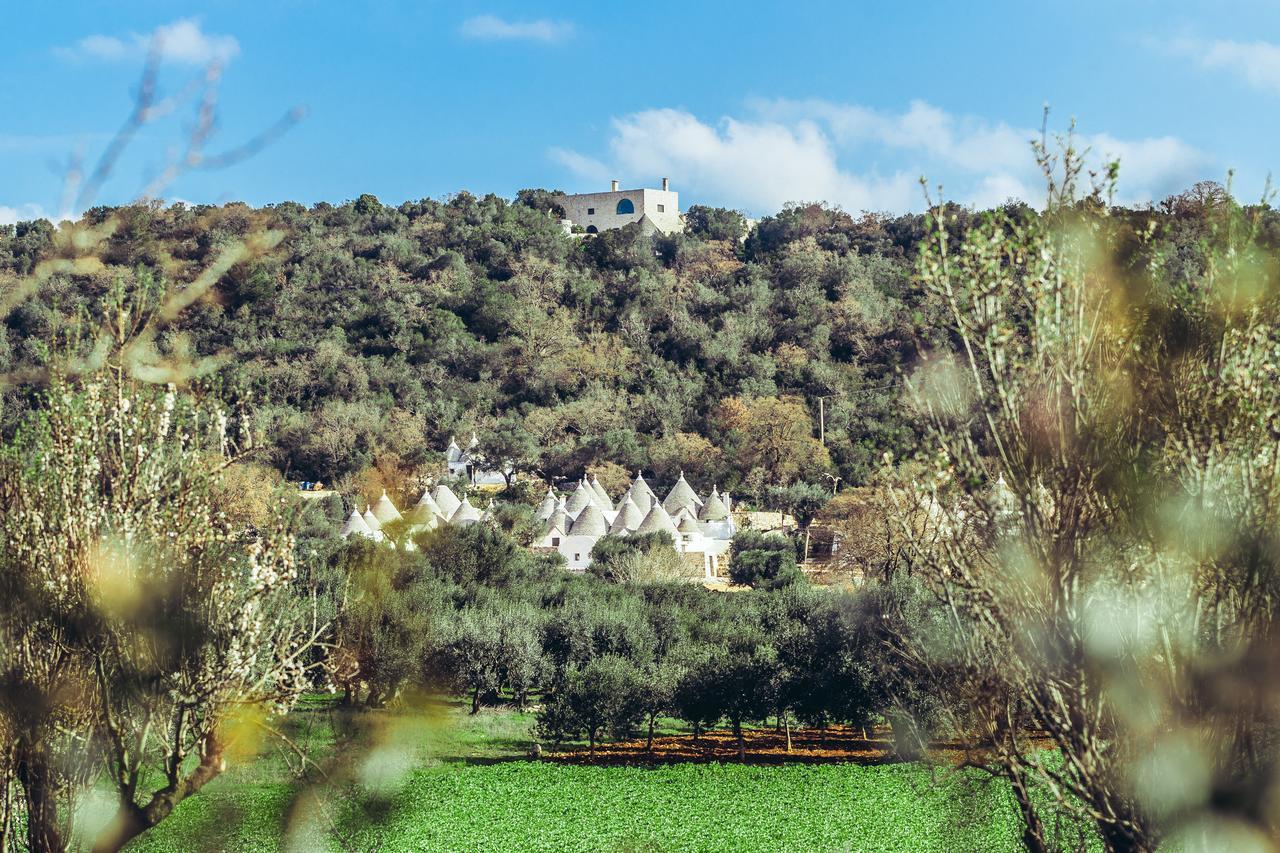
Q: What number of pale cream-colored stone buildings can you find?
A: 1